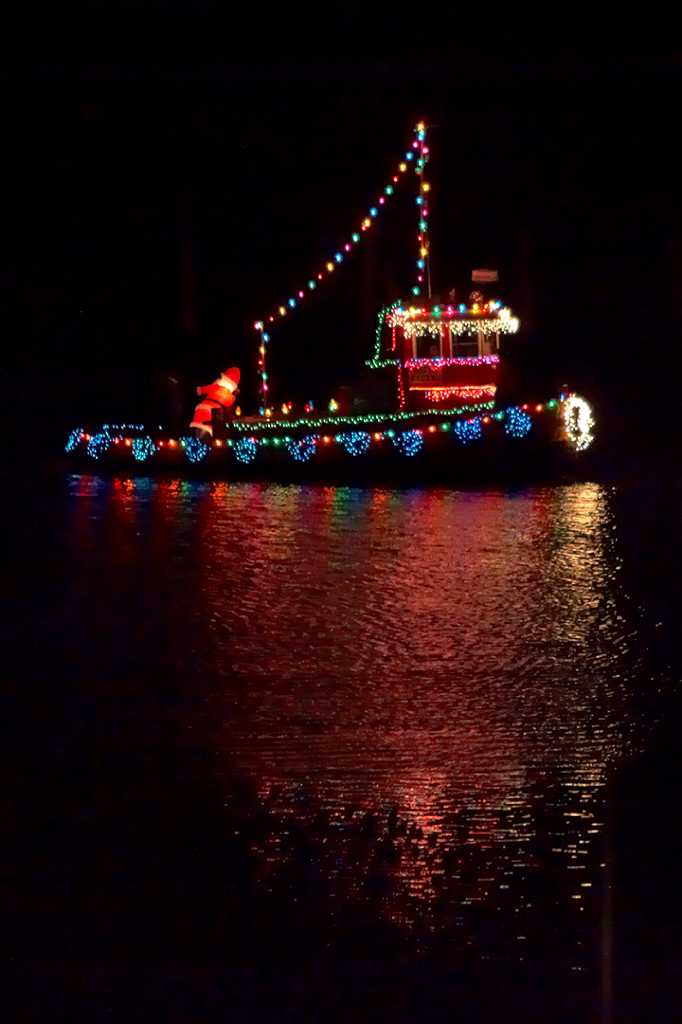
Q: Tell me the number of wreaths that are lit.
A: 11